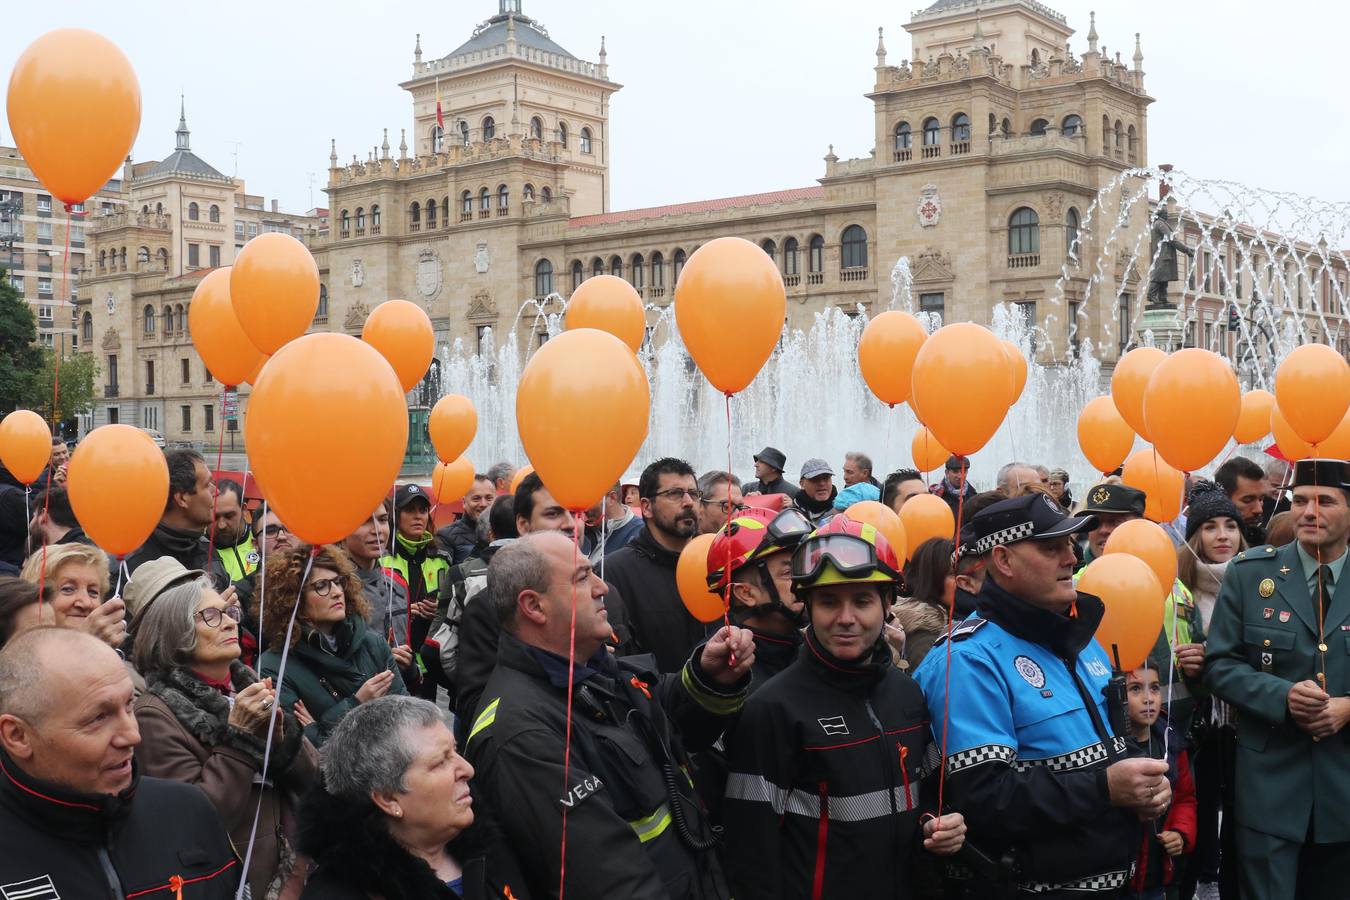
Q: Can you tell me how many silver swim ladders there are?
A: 0